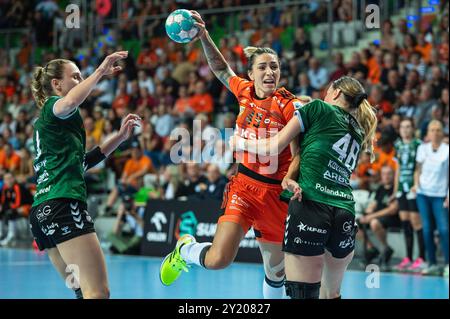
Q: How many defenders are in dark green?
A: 2